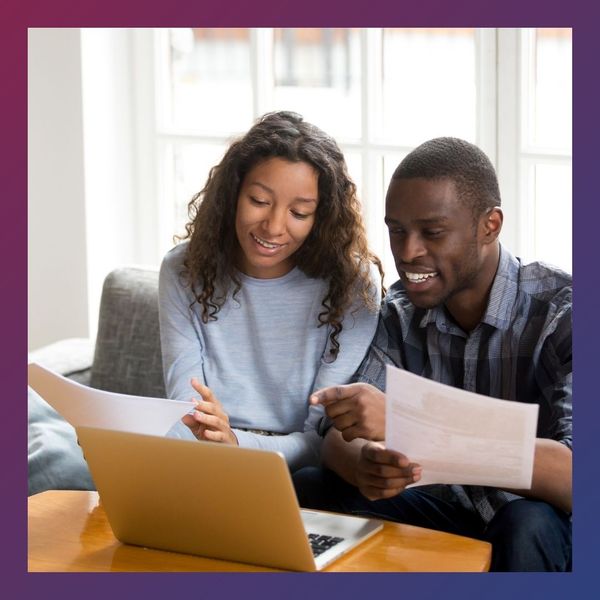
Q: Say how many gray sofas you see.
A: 1